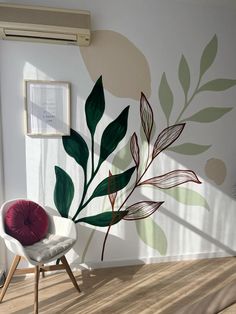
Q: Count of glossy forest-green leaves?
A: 6